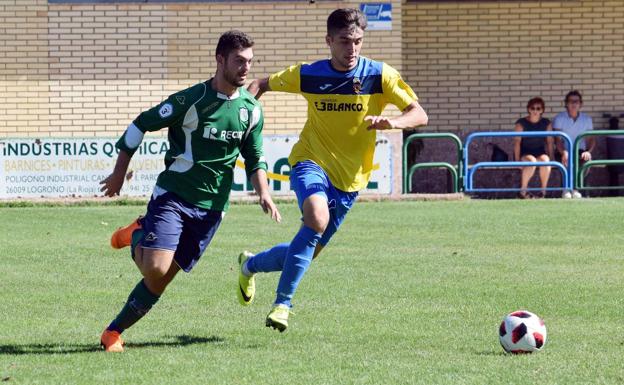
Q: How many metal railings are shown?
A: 3